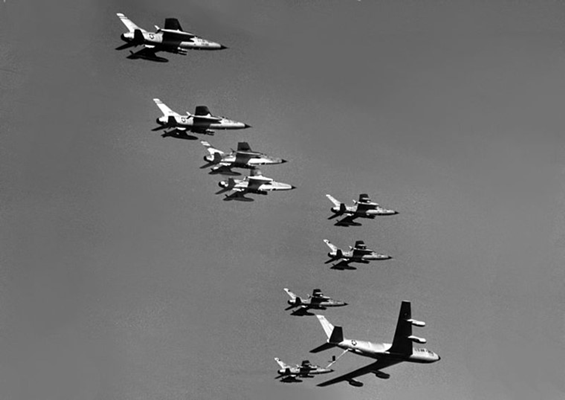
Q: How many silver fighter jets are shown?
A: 8